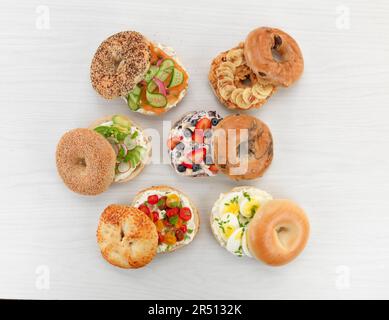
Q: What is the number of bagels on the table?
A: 6